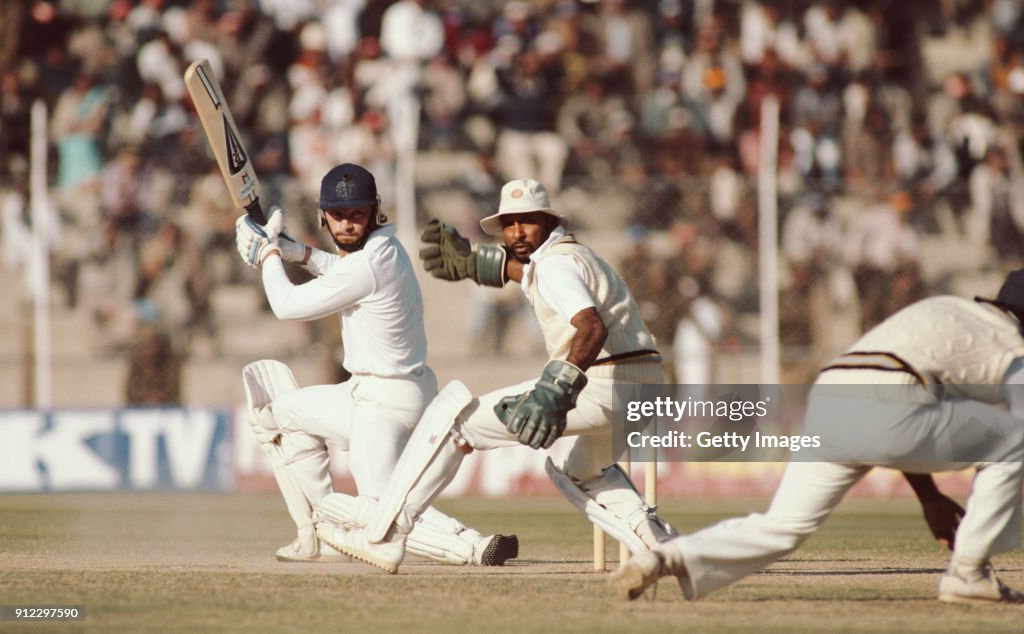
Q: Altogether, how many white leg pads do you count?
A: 4